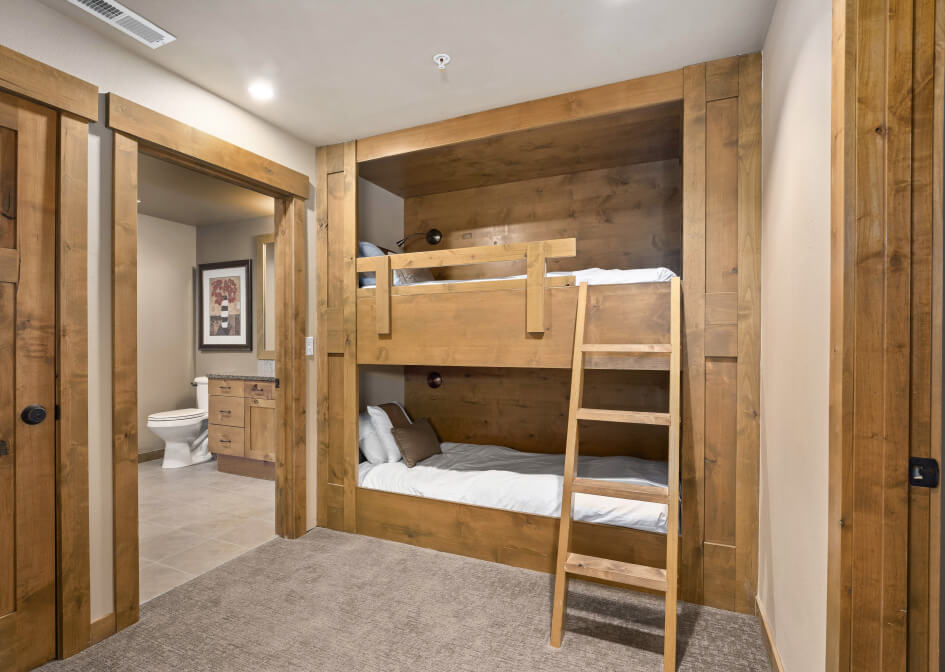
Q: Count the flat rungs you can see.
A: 4